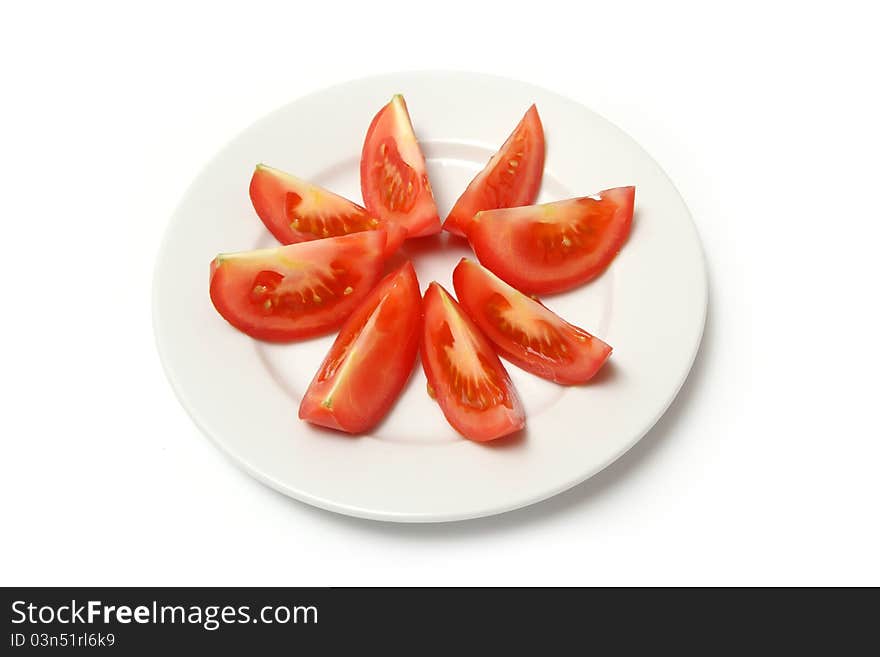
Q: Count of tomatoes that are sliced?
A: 8